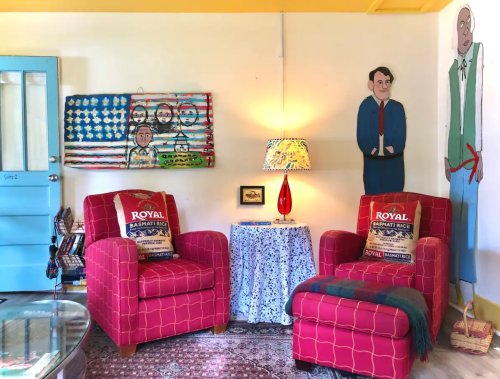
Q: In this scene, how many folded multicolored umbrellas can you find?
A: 1